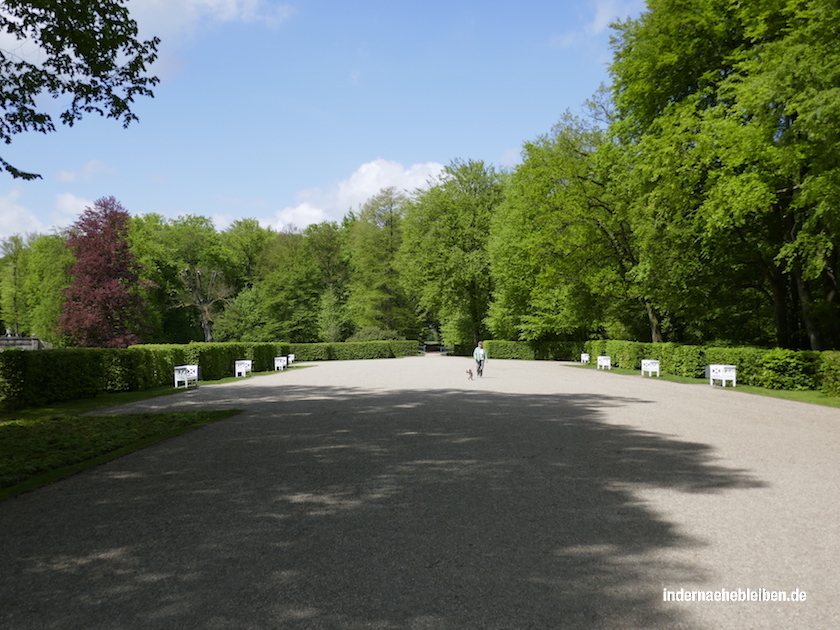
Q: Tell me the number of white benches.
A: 8